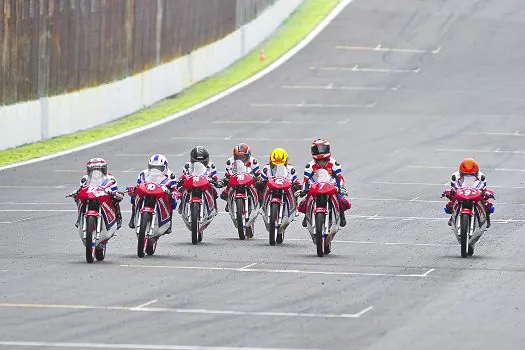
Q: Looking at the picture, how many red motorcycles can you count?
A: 7